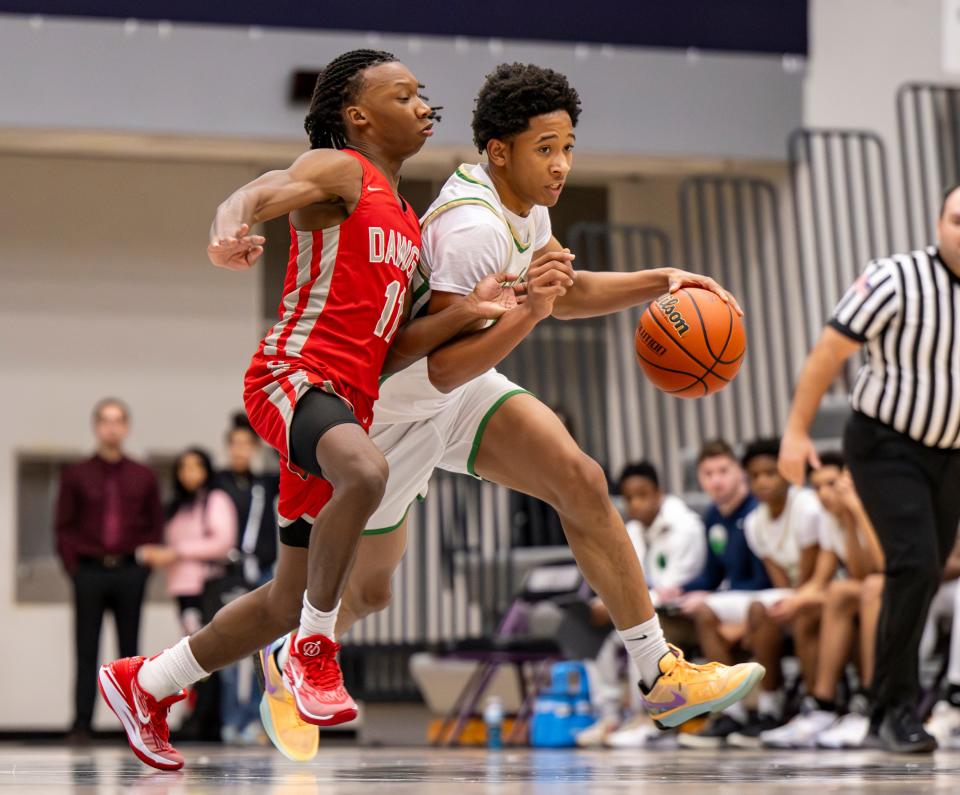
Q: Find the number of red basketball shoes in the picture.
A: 2